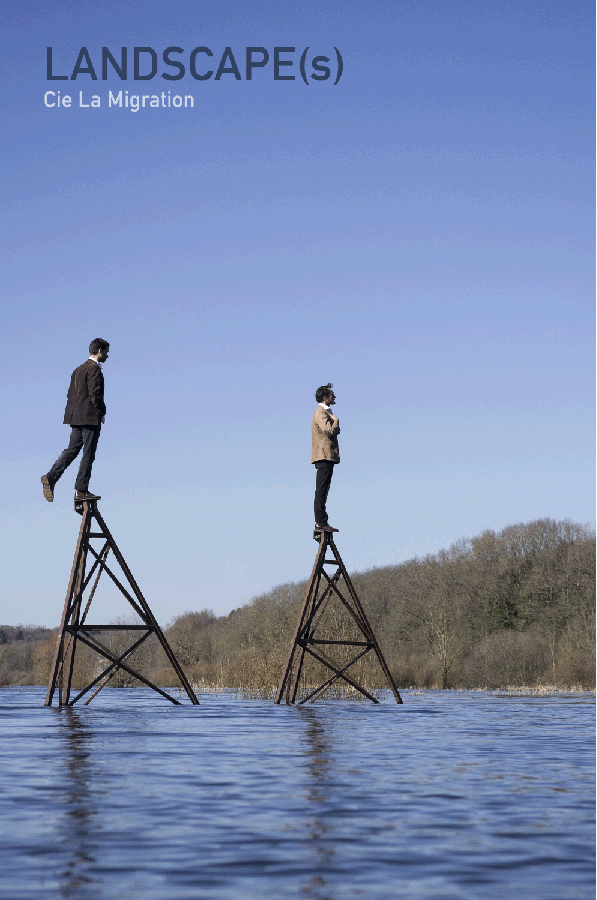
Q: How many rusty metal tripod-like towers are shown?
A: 2